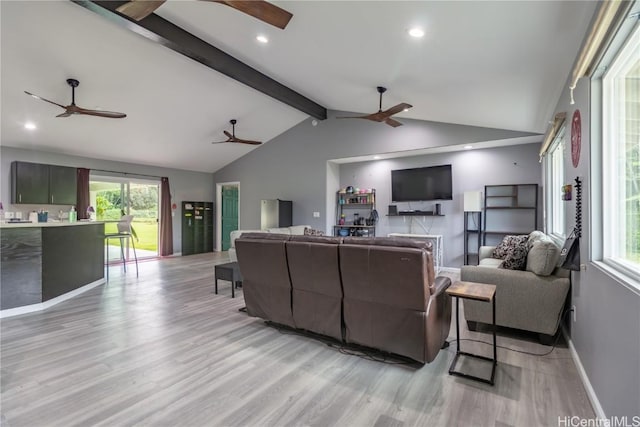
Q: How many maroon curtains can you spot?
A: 2